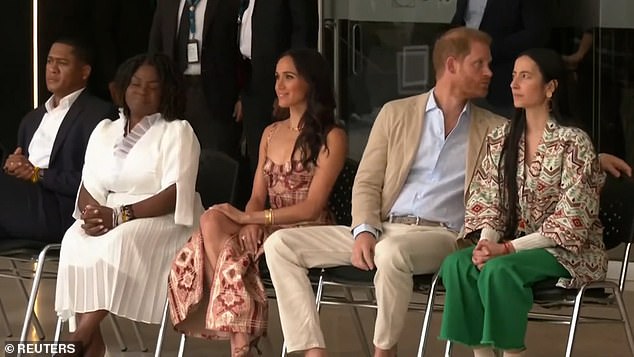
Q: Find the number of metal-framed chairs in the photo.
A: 5